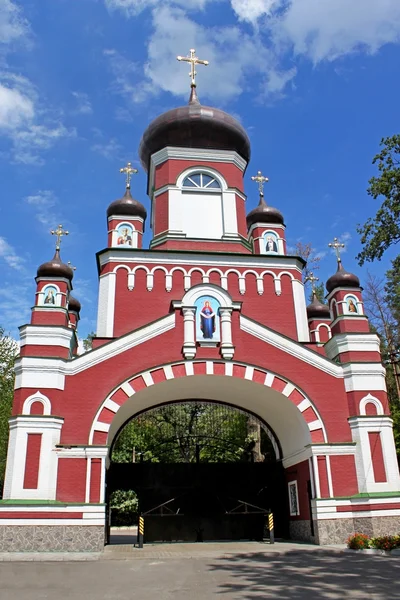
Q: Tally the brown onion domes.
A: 7